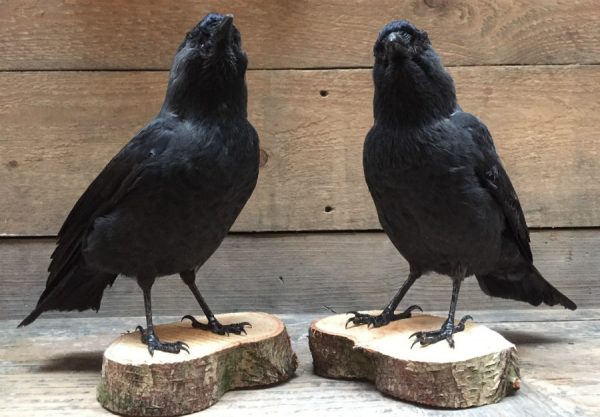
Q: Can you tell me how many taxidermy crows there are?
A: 2